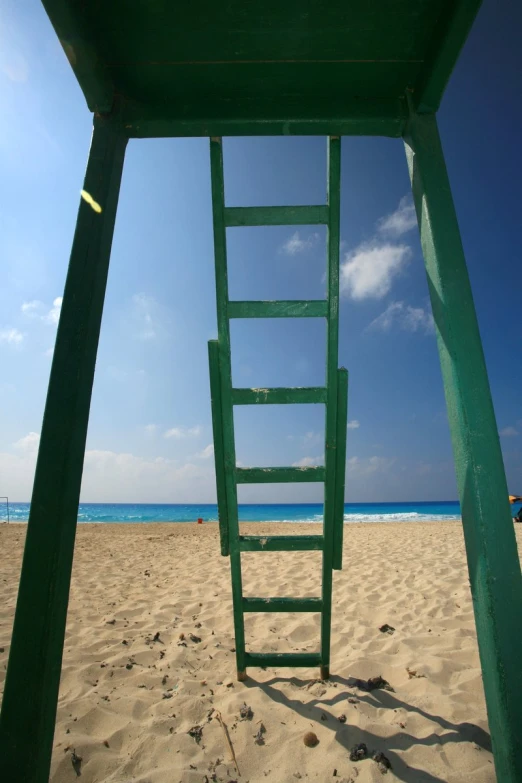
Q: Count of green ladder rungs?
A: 7